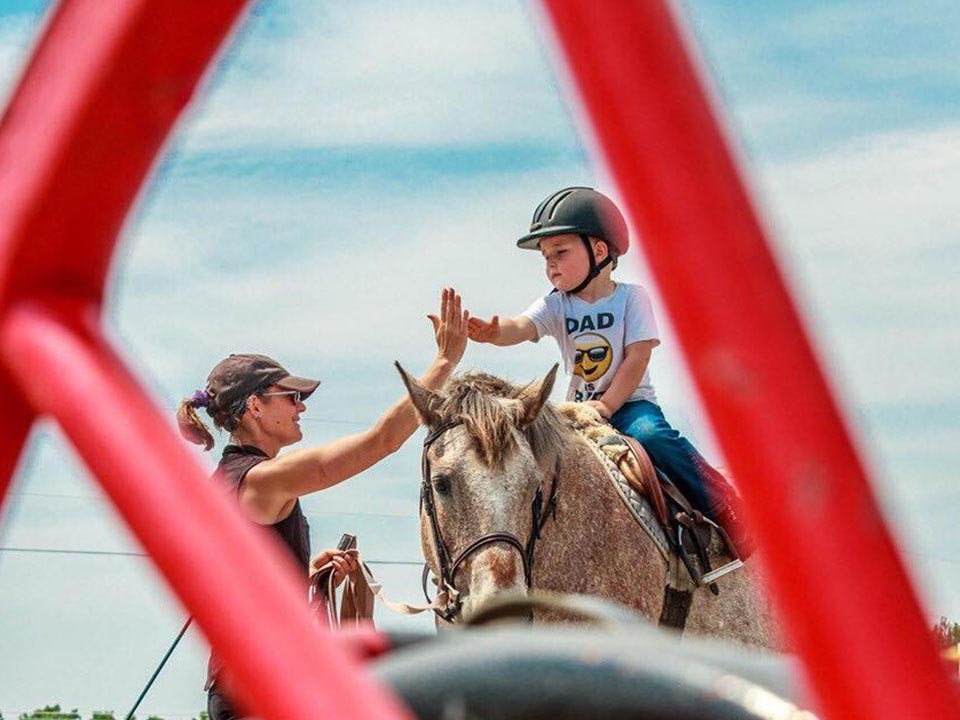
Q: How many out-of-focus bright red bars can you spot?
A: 3